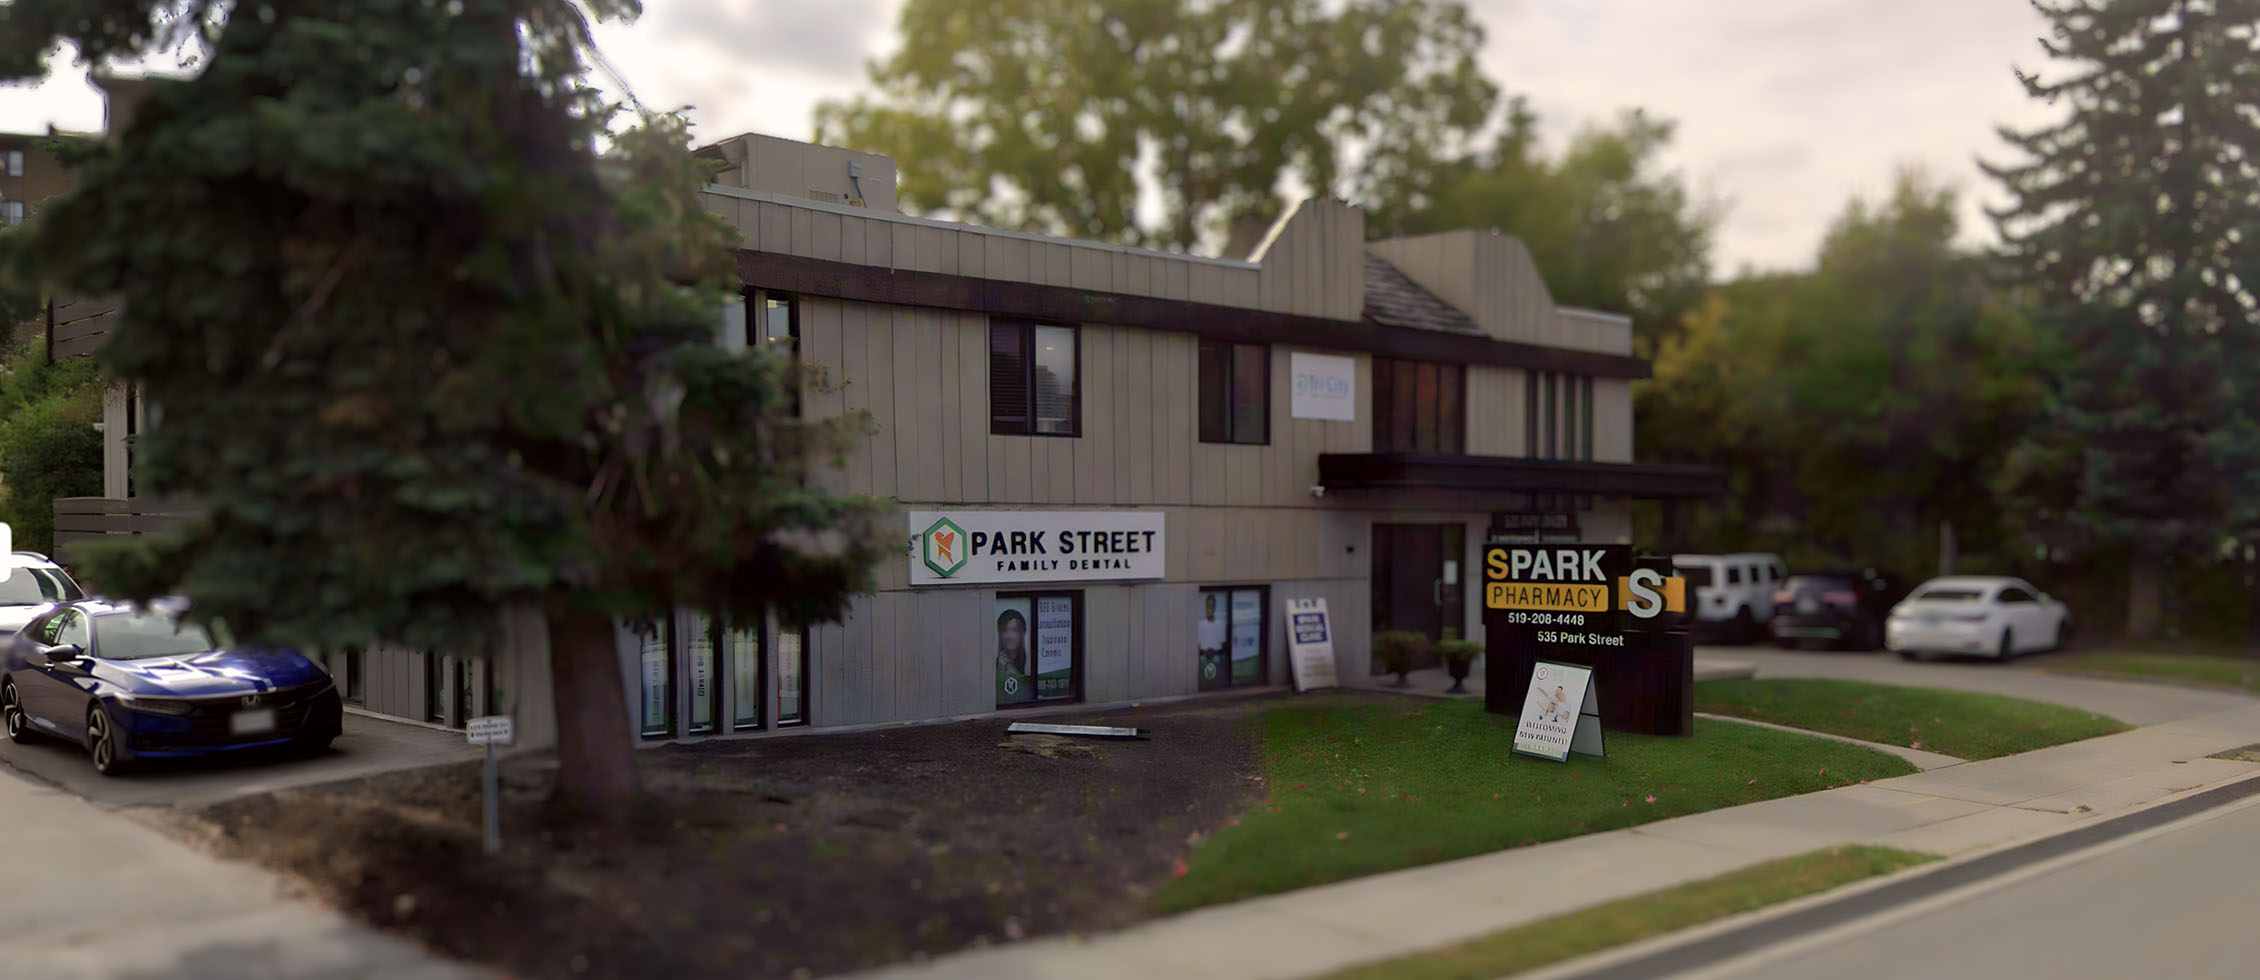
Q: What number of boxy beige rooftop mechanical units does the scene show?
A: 1